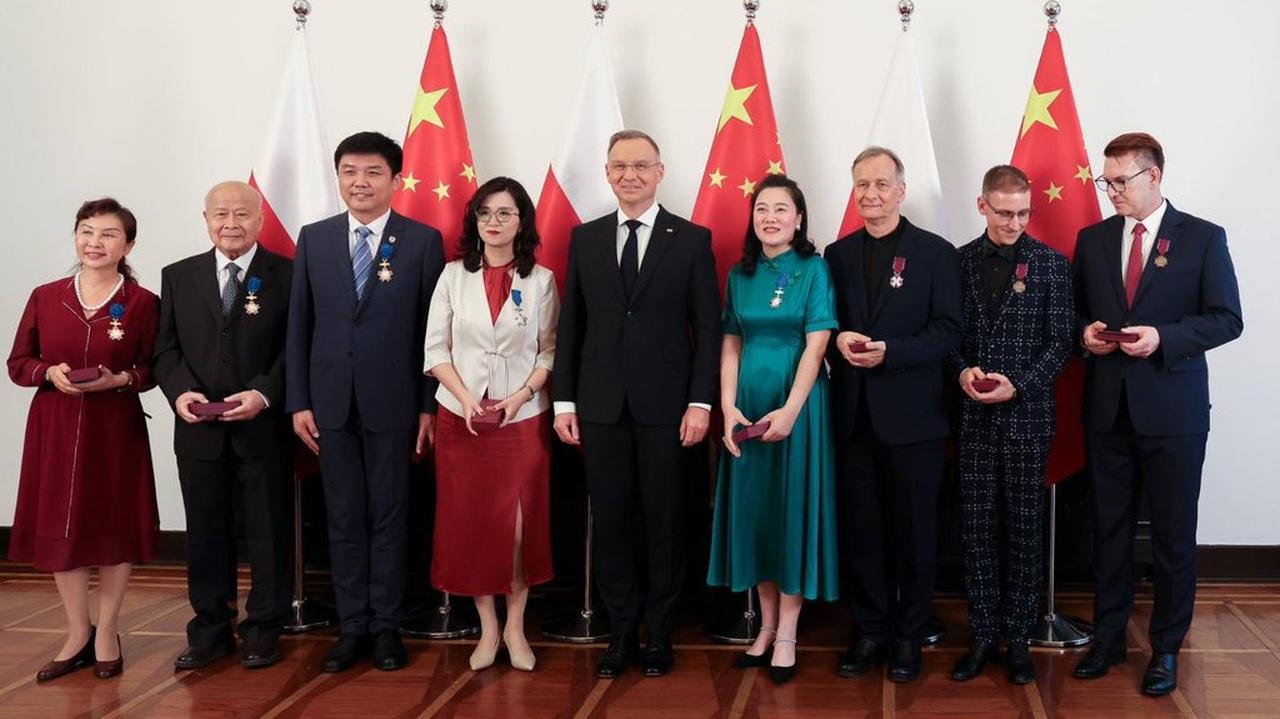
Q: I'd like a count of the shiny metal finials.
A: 6